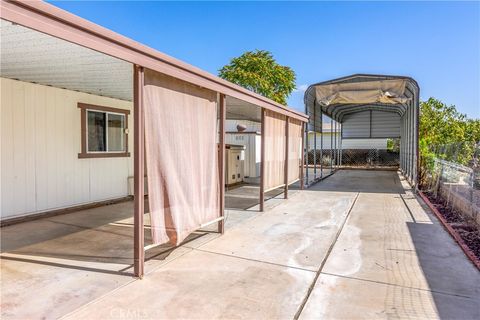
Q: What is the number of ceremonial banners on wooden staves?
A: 0